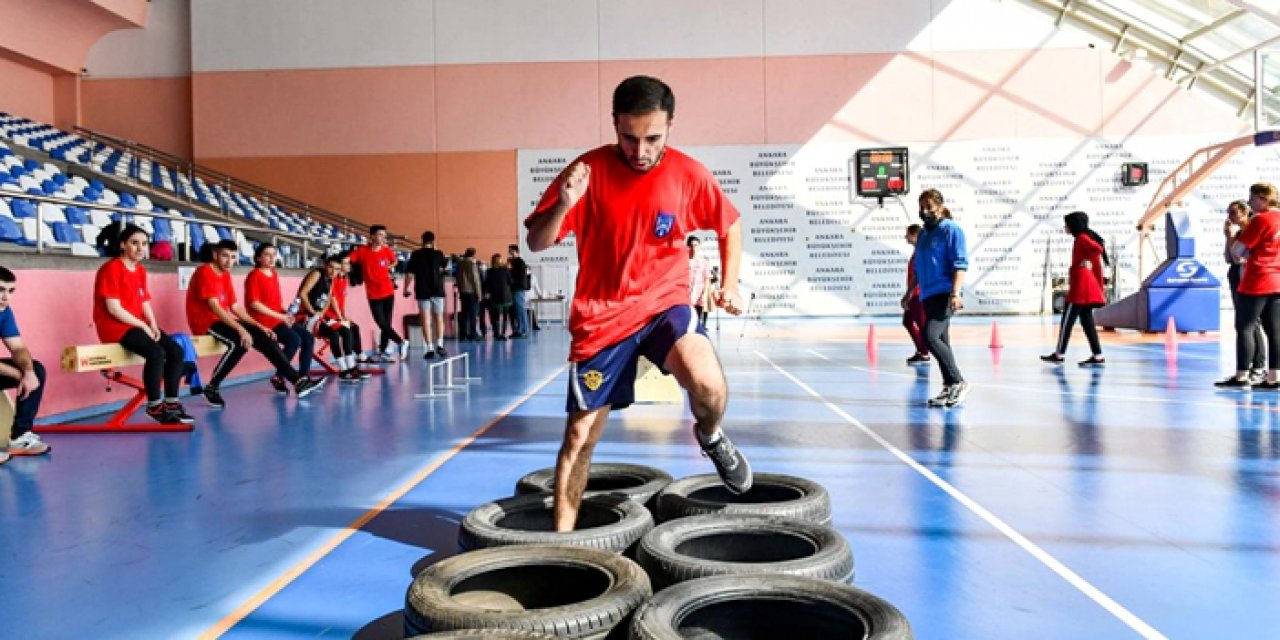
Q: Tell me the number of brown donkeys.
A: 0